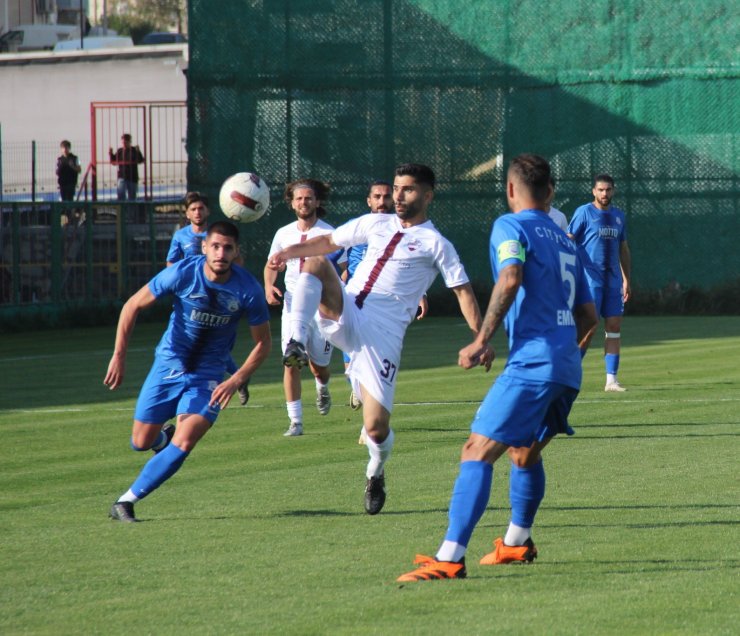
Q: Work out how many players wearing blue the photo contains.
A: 5